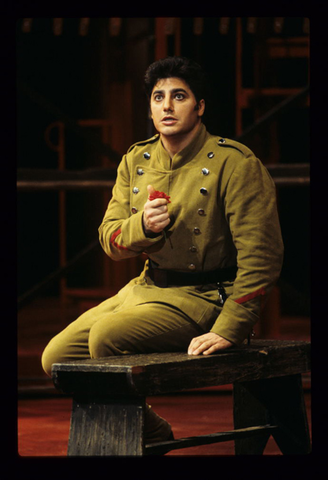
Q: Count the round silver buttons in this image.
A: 12